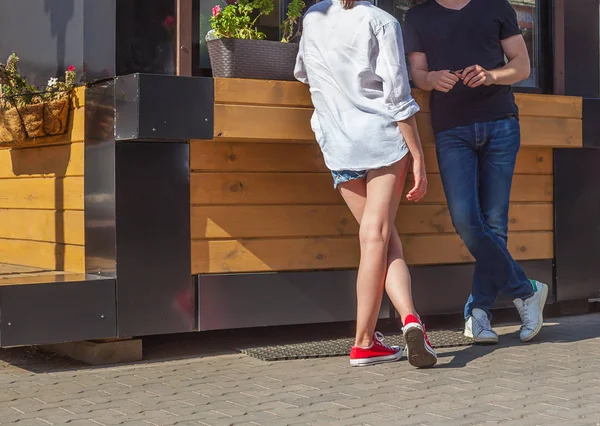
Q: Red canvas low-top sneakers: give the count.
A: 2